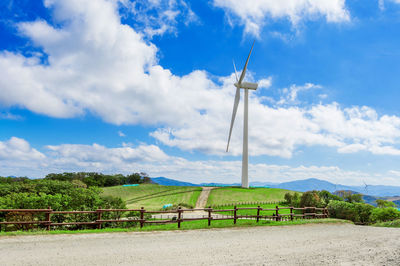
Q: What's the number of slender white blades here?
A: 3